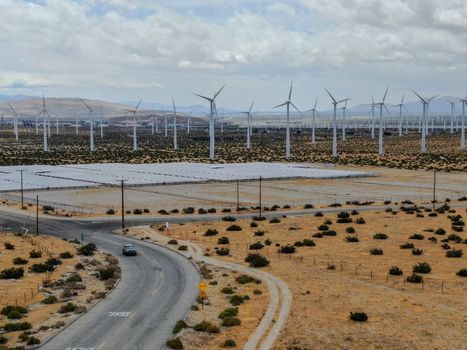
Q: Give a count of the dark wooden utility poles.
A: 6